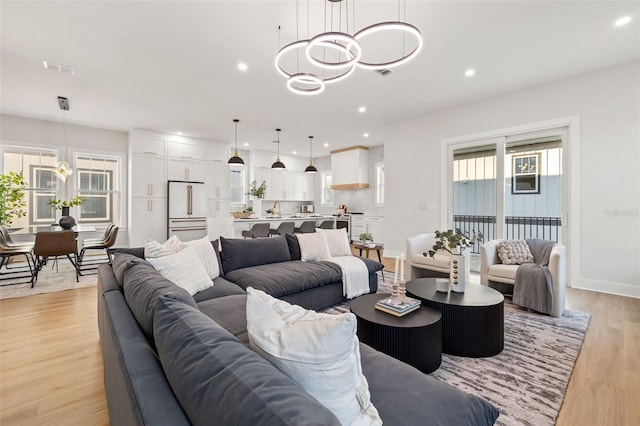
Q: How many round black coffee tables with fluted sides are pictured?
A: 2